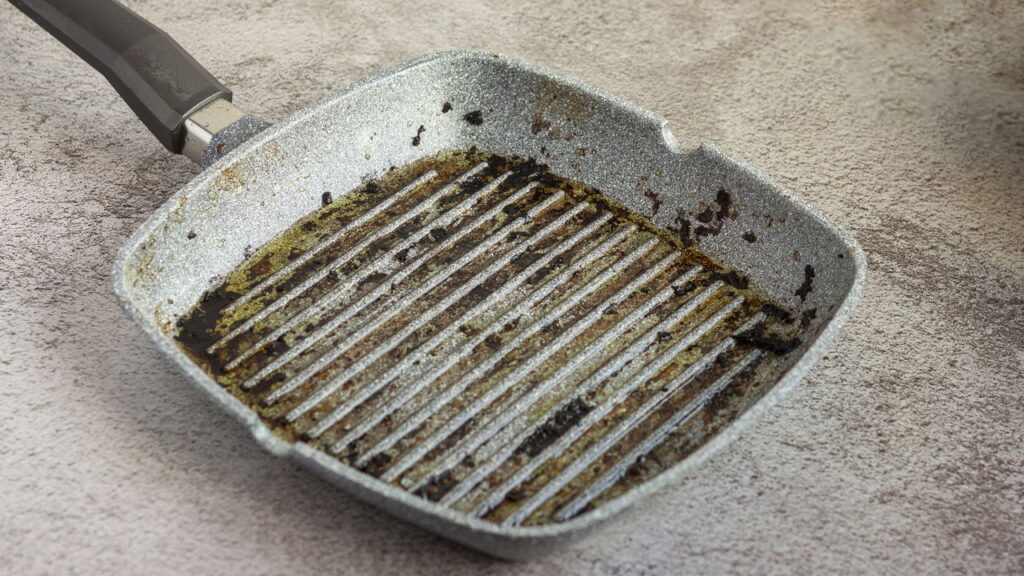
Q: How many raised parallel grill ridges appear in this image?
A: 15